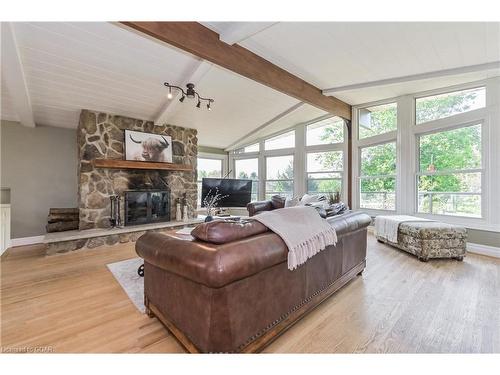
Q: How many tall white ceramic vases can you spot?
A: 2